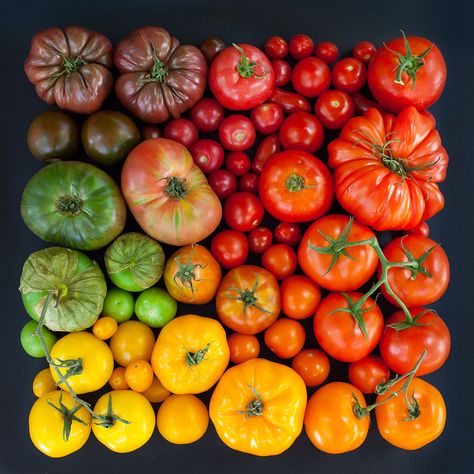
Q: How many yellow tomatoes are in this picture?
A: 12